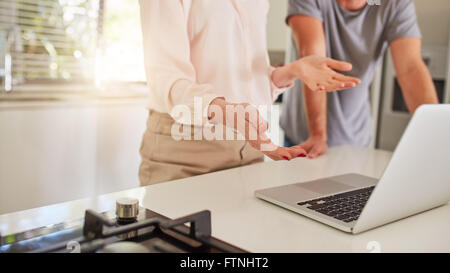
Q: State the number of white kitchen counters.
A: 1